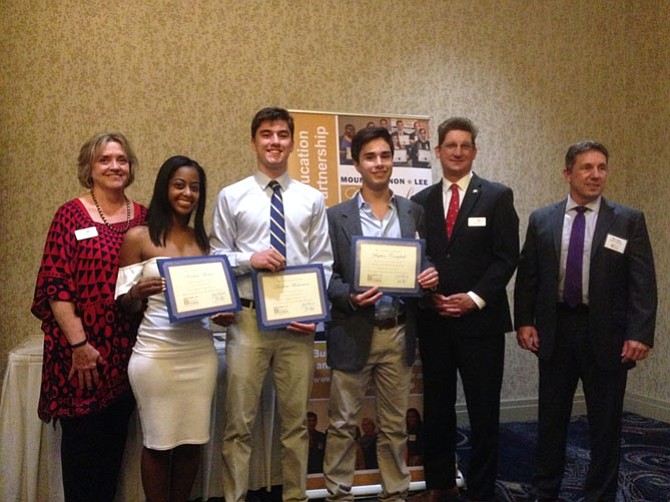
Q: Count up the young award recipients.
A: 3